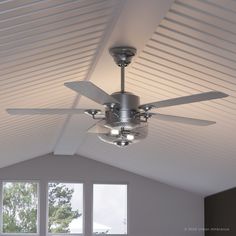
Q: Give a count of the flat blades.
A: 5